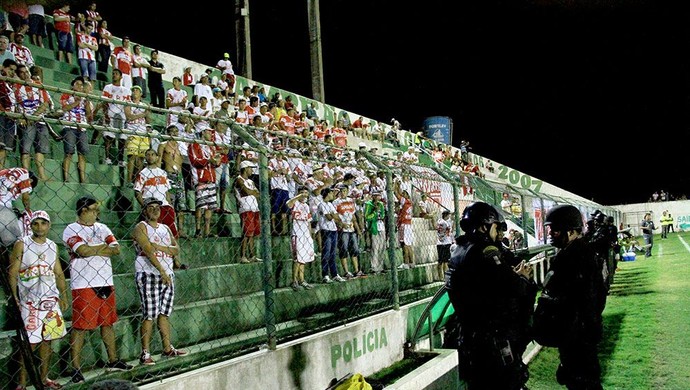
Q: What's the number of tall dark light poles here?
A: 2